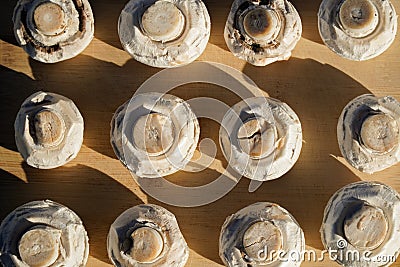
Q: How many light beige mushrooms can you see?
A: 12